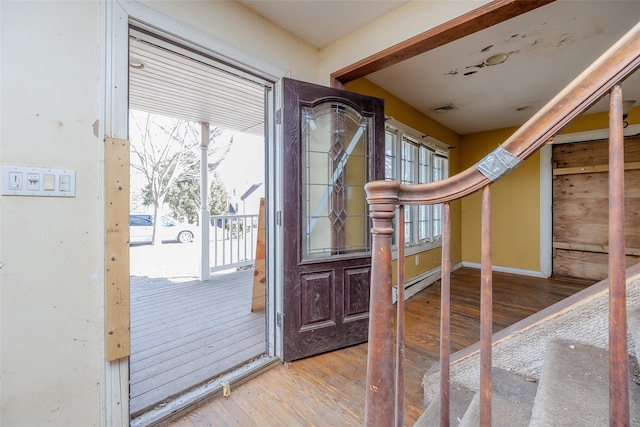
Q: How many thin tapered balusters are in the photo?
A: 4